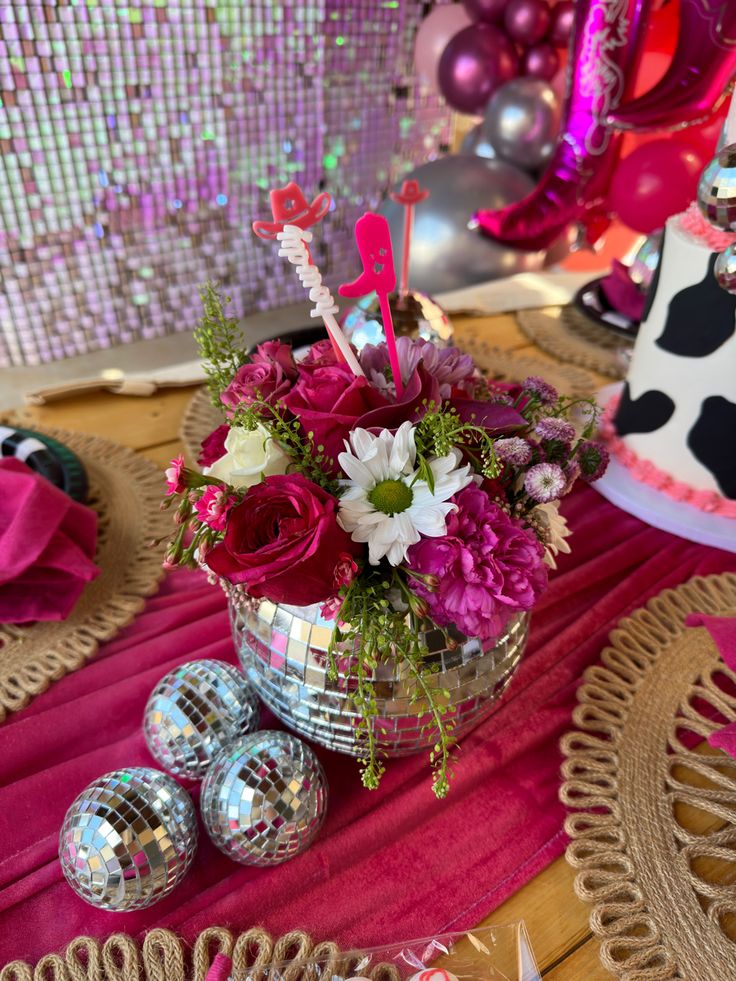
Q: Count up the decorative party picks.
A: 4